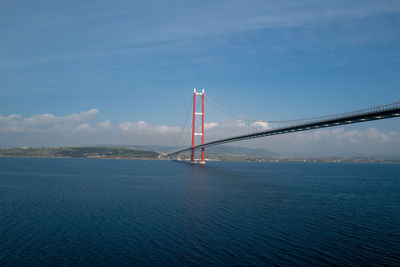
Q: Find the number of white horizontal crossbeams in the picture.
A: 3